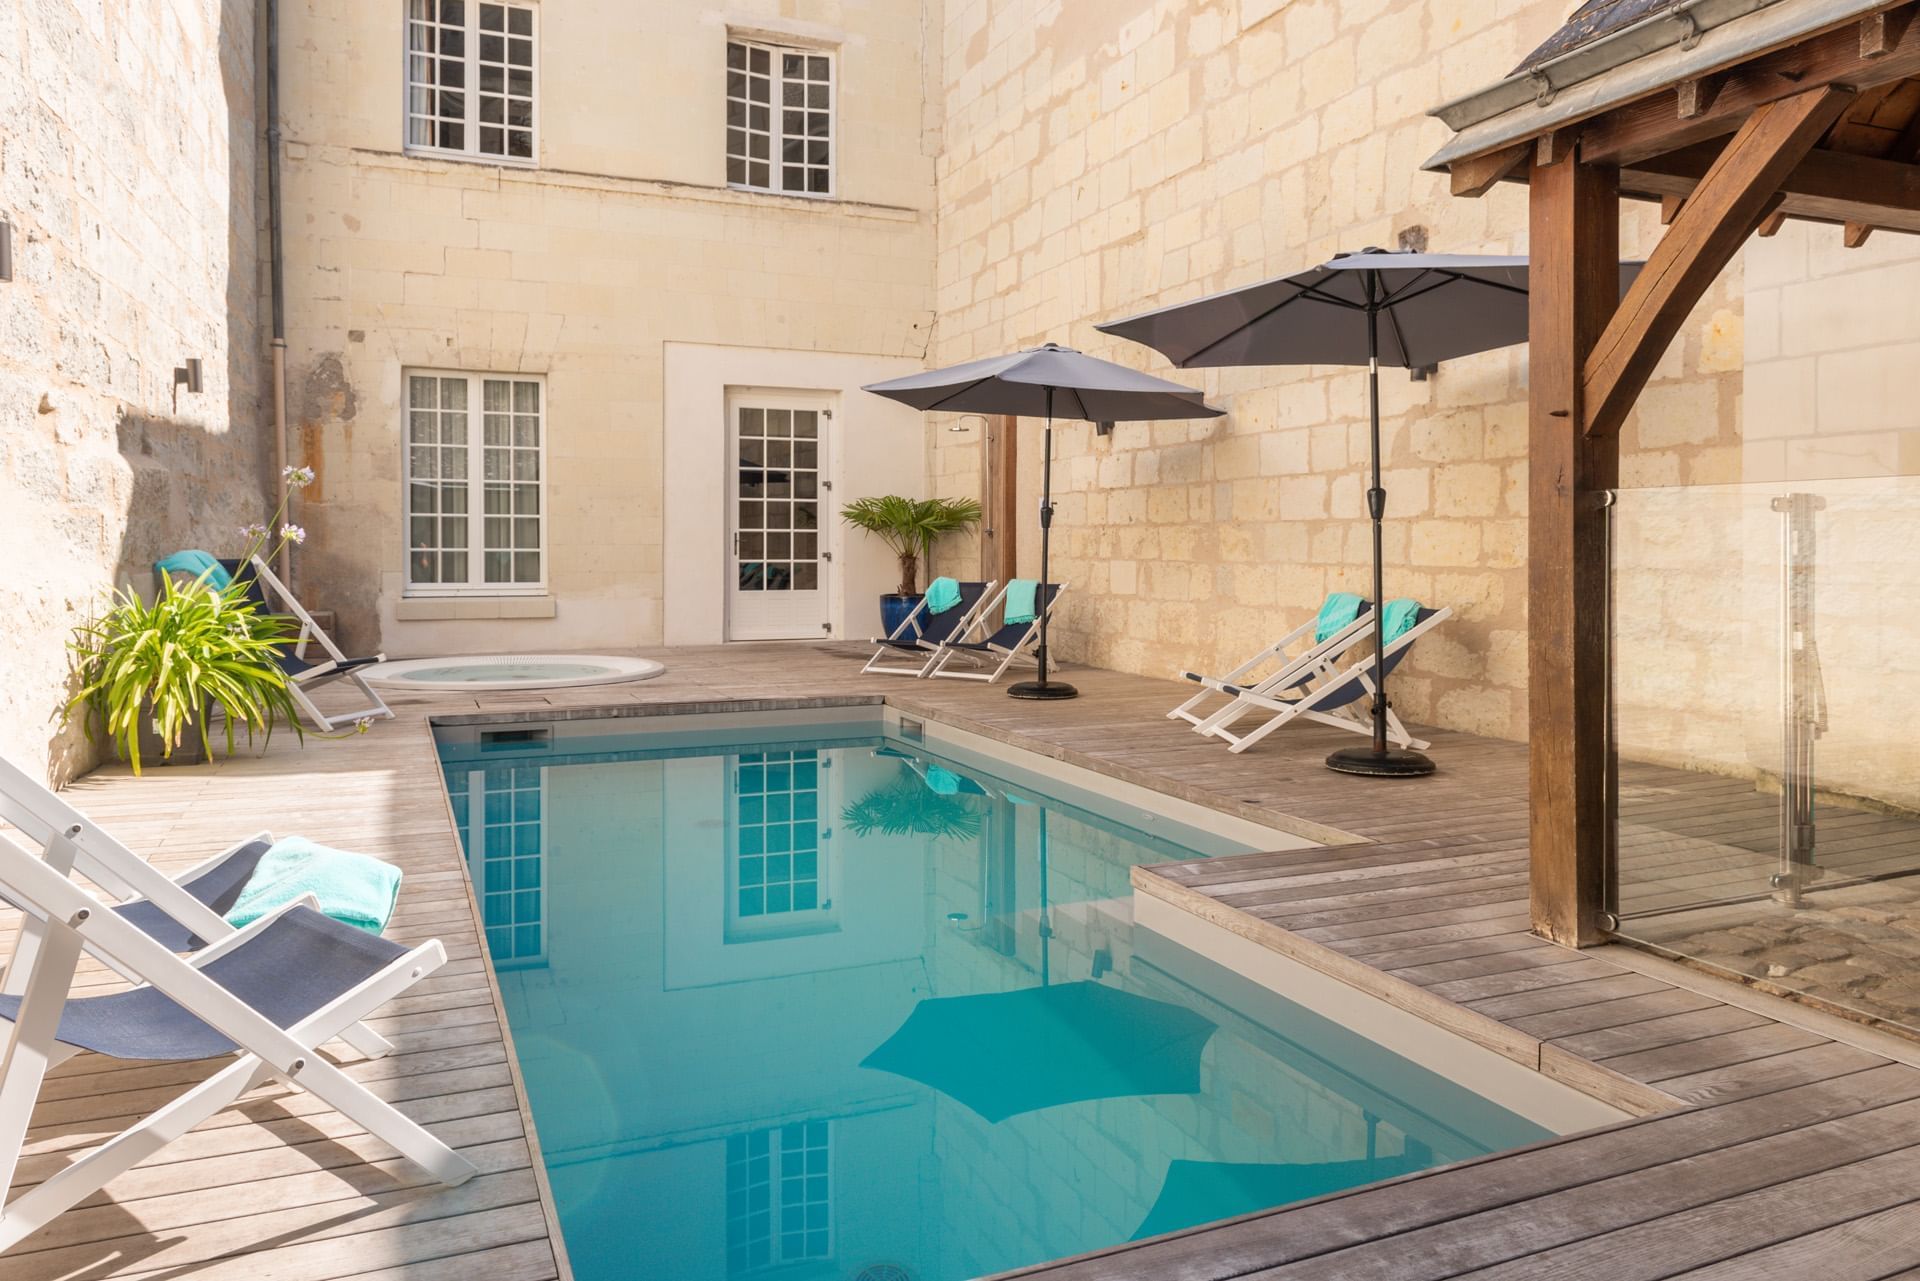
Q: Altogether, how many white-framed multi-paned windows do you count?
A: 3